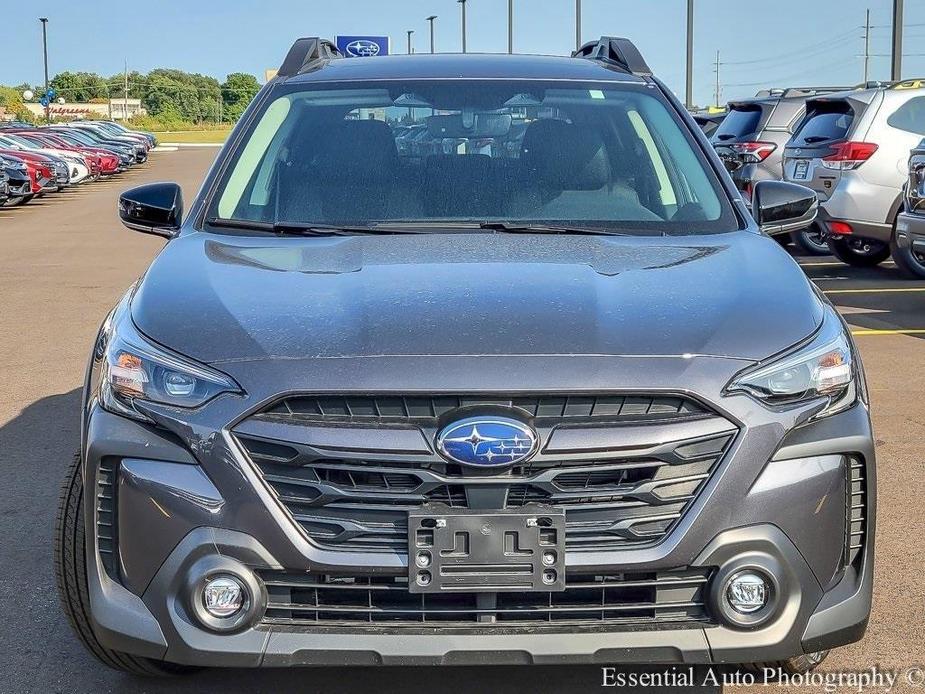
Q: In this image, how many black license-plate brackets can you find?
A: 1